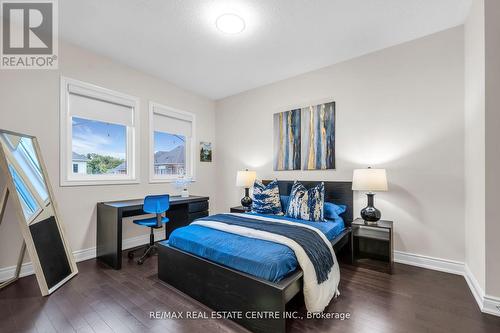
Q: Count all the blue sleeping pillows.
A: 2